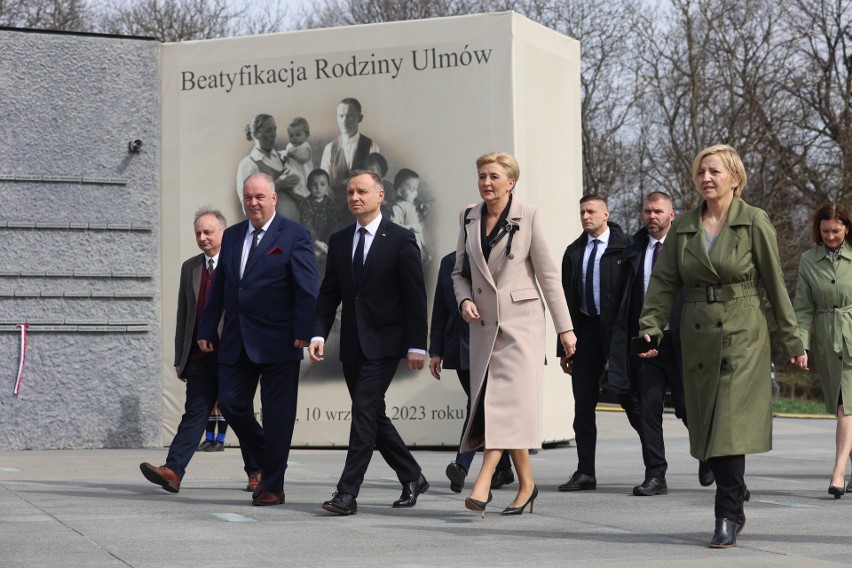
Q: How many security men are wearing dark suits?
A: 2